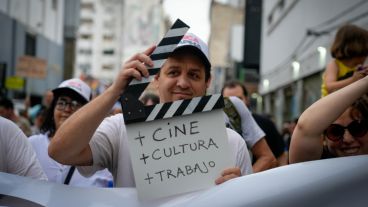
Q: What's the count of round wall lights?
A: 3